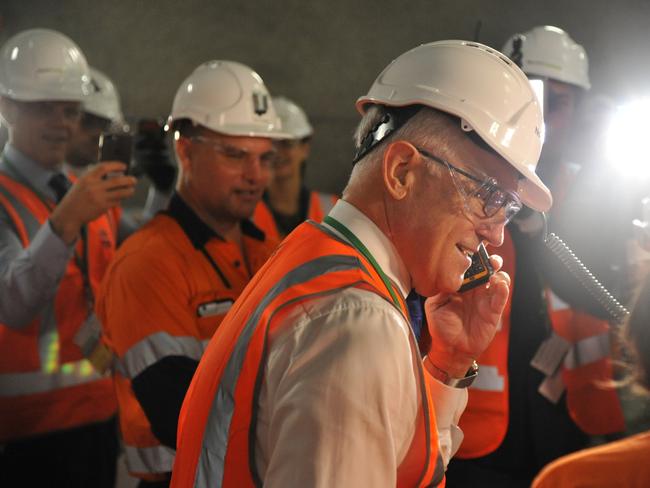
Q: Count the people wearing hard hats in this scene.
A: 6